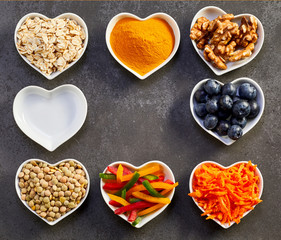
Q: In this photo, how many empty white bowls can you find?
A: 1